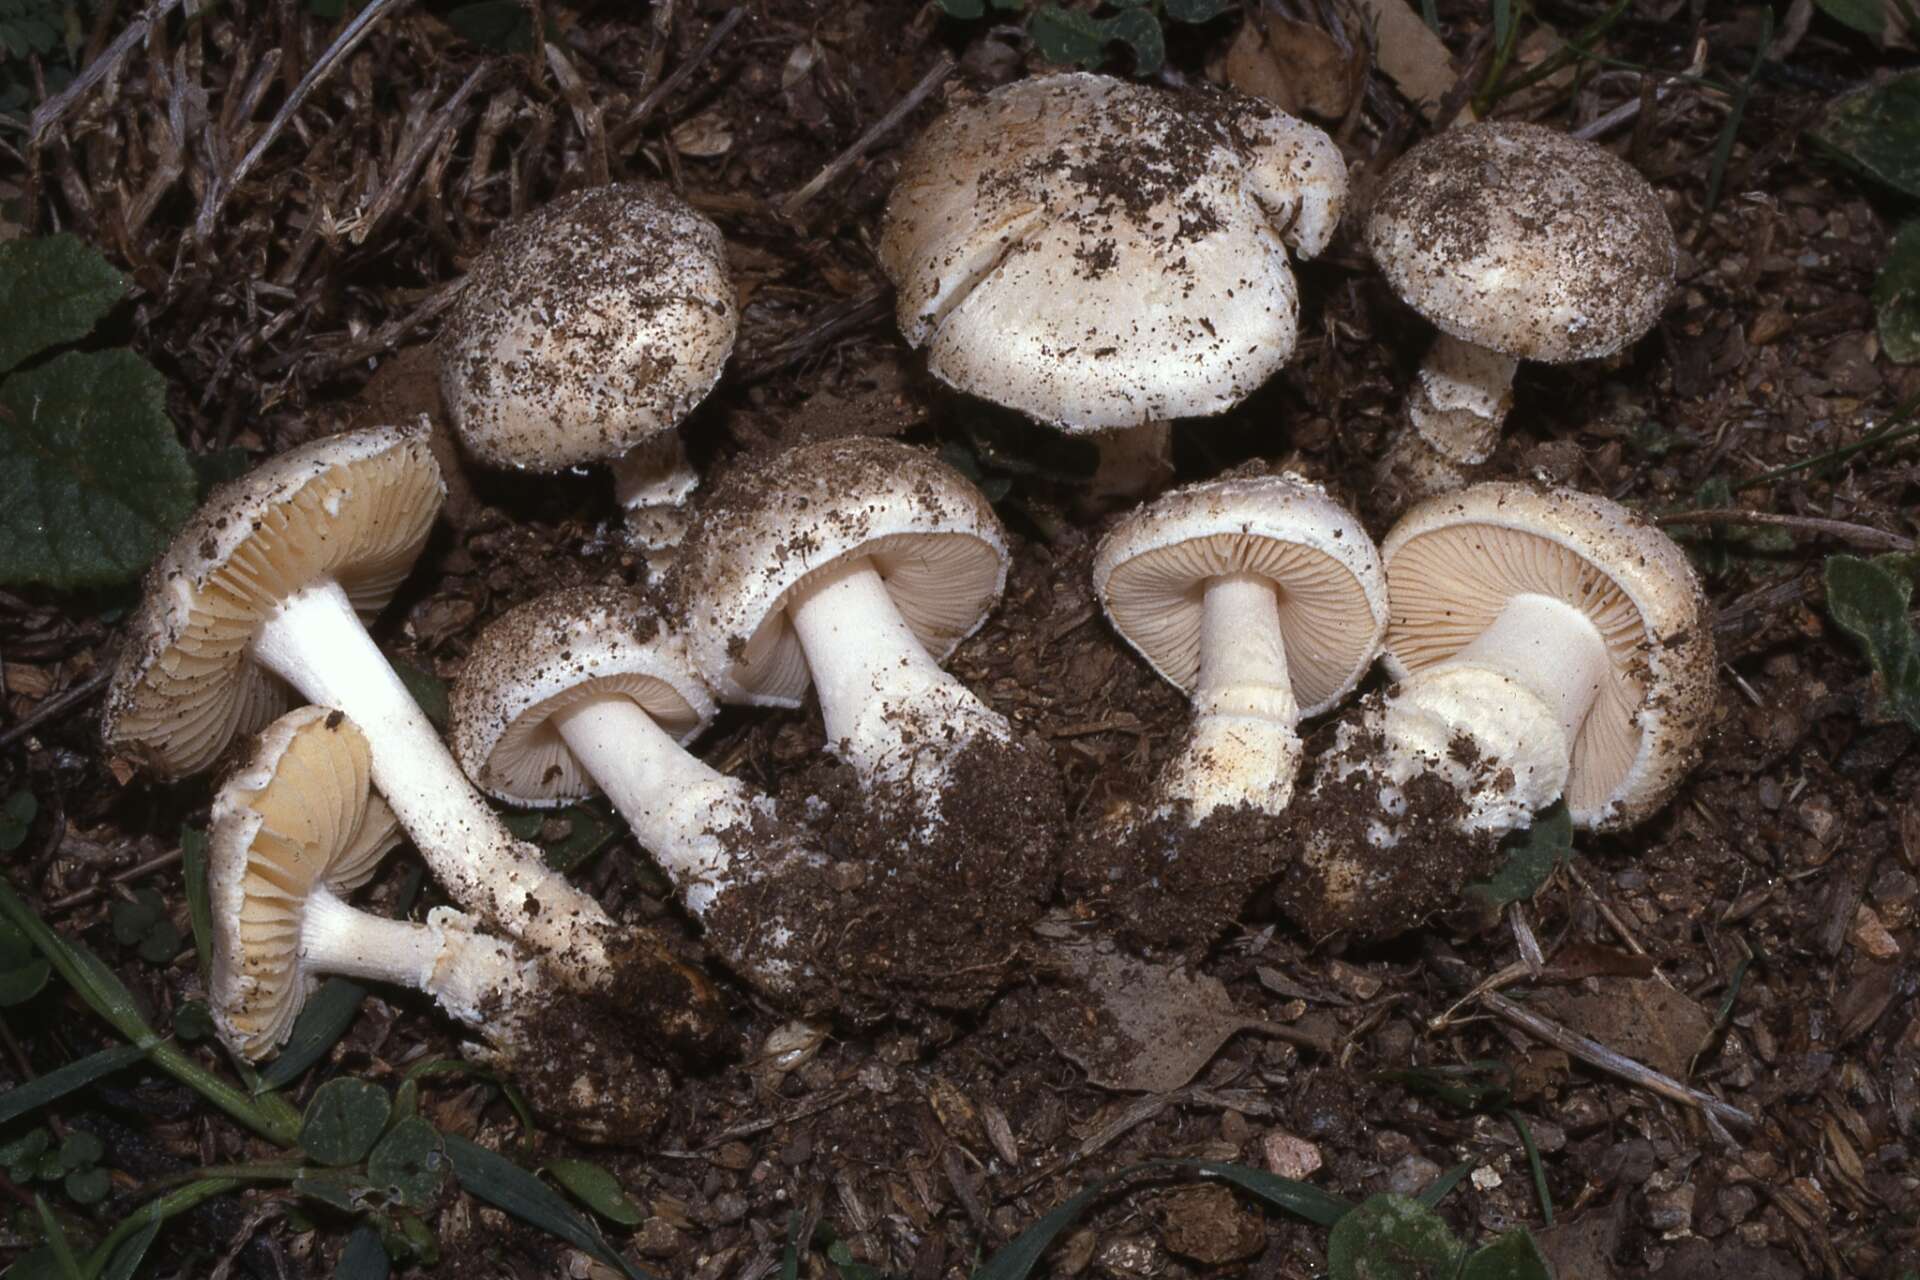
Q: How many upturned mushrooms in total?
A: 6